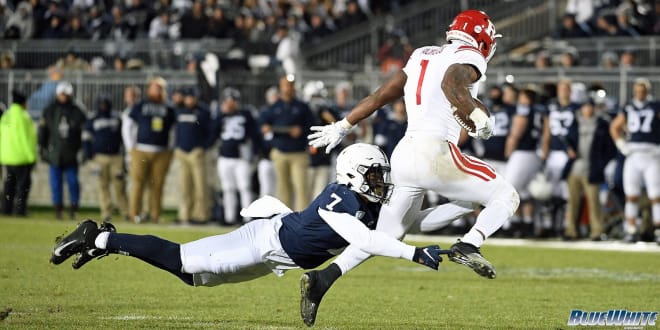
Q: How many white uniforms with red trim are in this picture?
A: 1